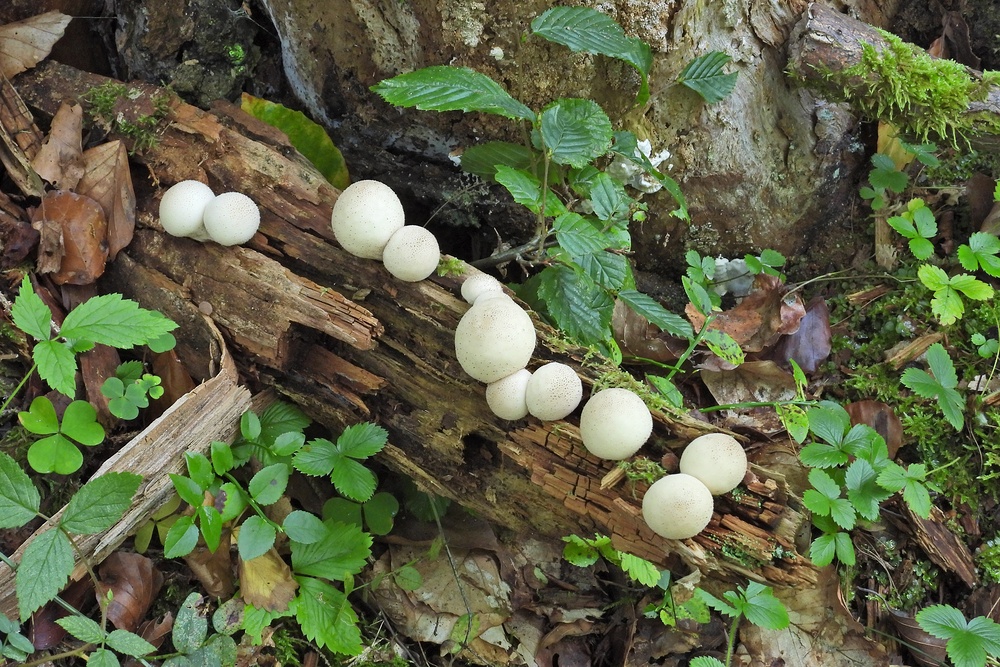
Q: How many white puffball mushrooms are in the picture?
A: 12